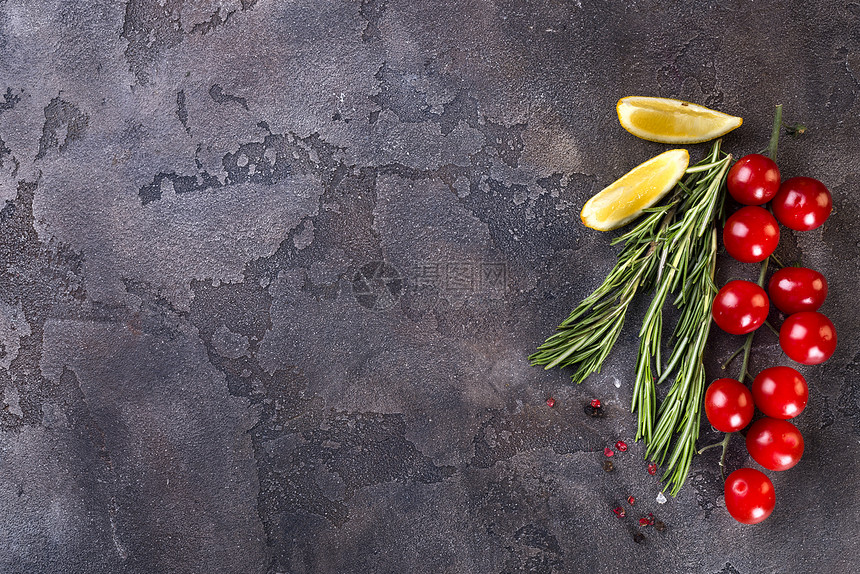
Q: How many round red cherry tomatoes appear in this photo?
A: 10